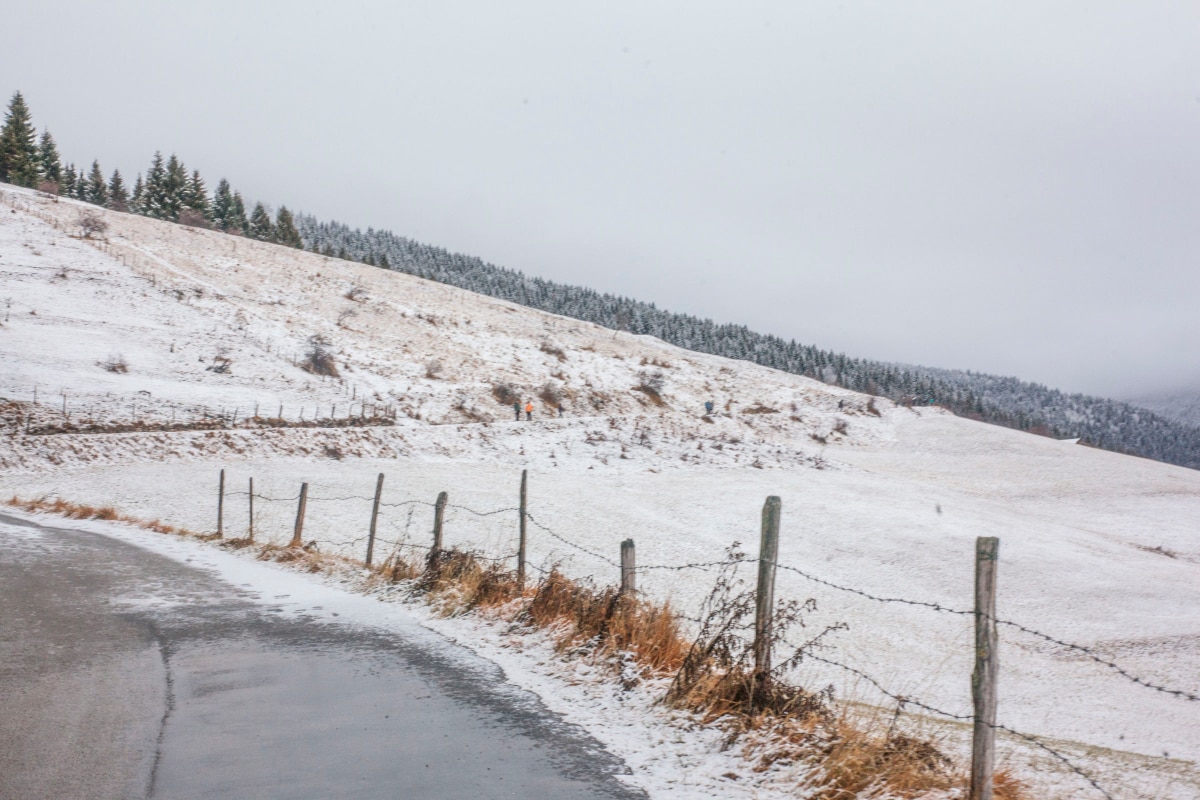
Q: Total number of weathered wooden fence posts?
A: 9